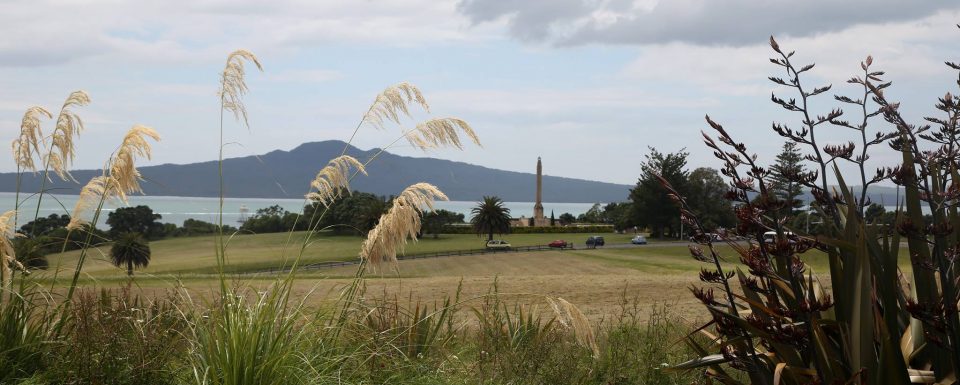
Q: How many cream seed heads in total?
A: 11